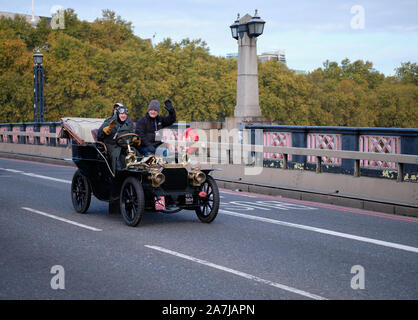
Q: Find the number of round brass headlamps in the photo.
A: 2